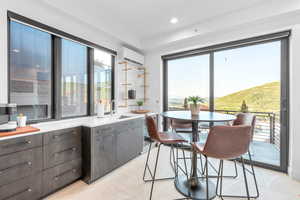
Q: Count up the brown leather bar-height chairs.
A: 4